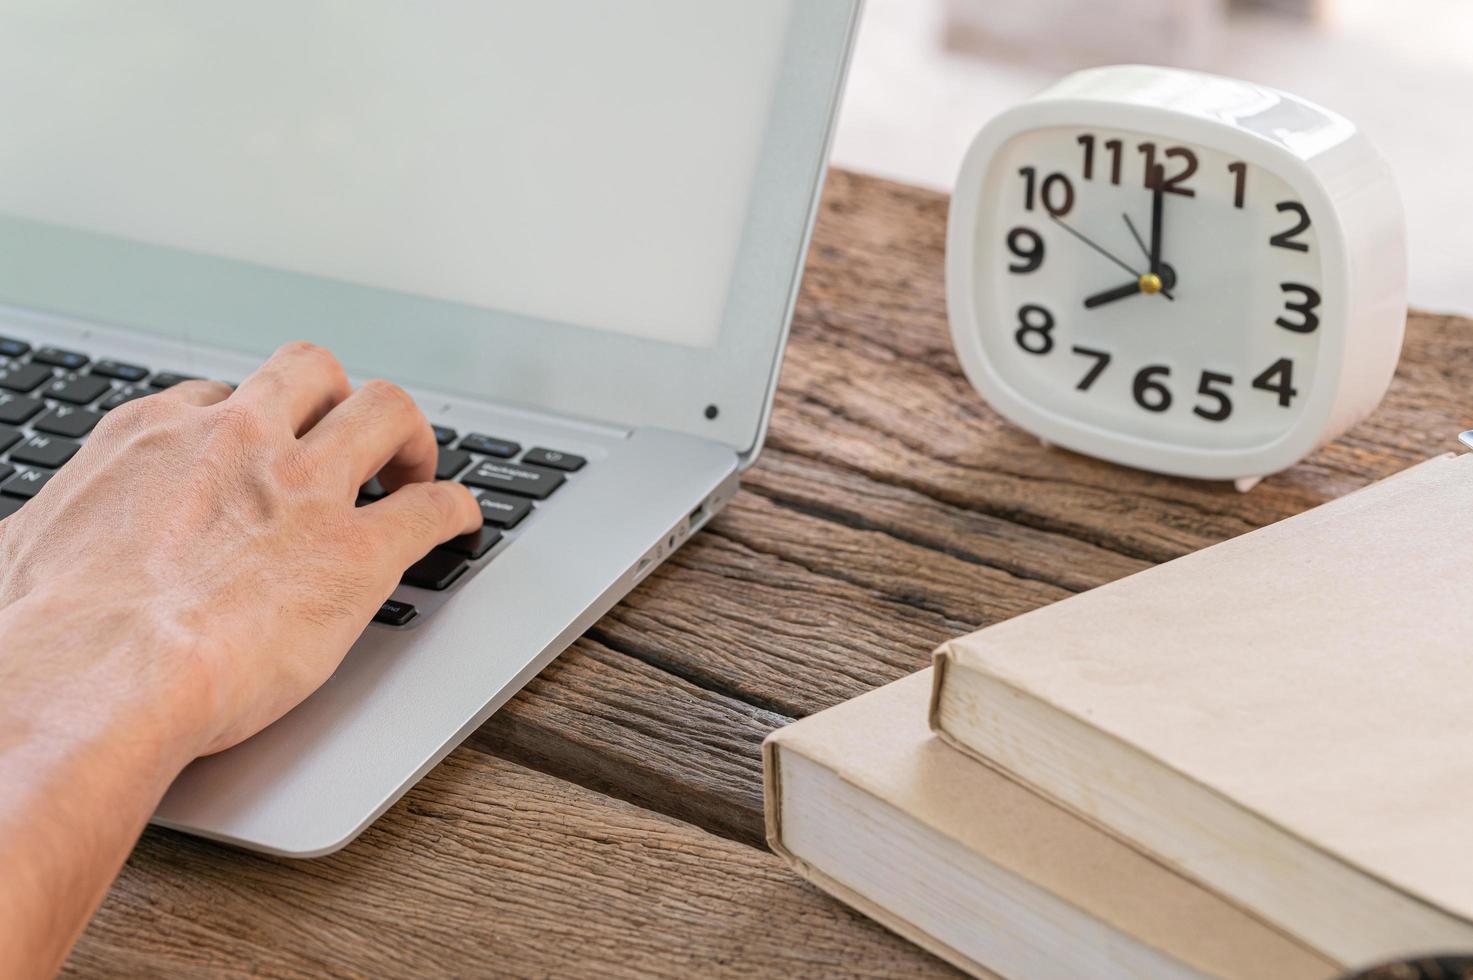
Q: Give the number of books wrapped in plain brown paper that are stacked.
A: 2